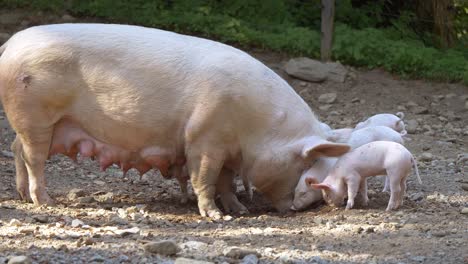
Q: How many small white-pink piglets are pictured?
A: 3